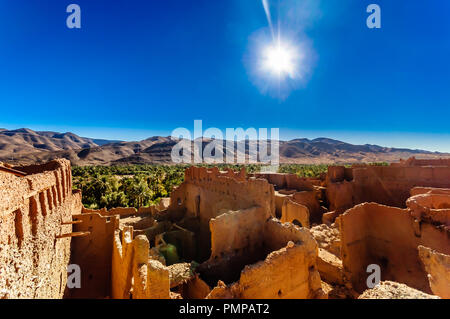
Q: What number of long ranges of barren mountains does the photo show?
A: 1